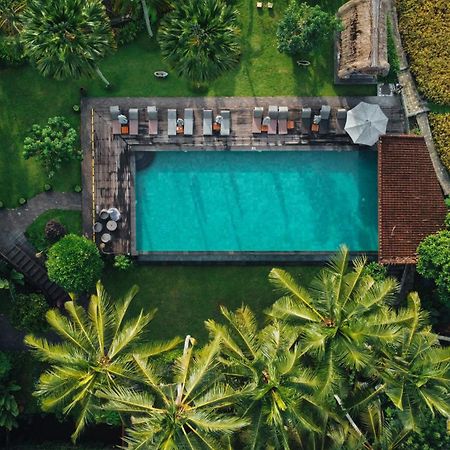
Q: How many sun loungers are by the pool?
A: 13